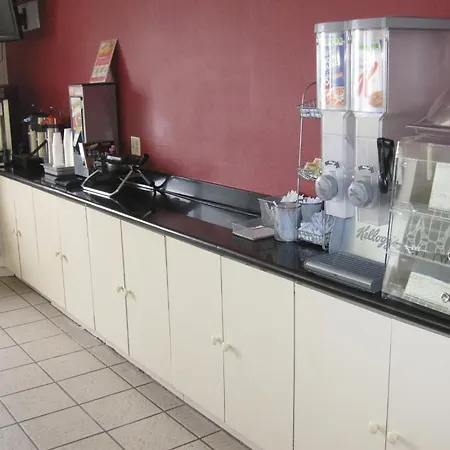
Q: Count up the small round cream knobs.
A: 10